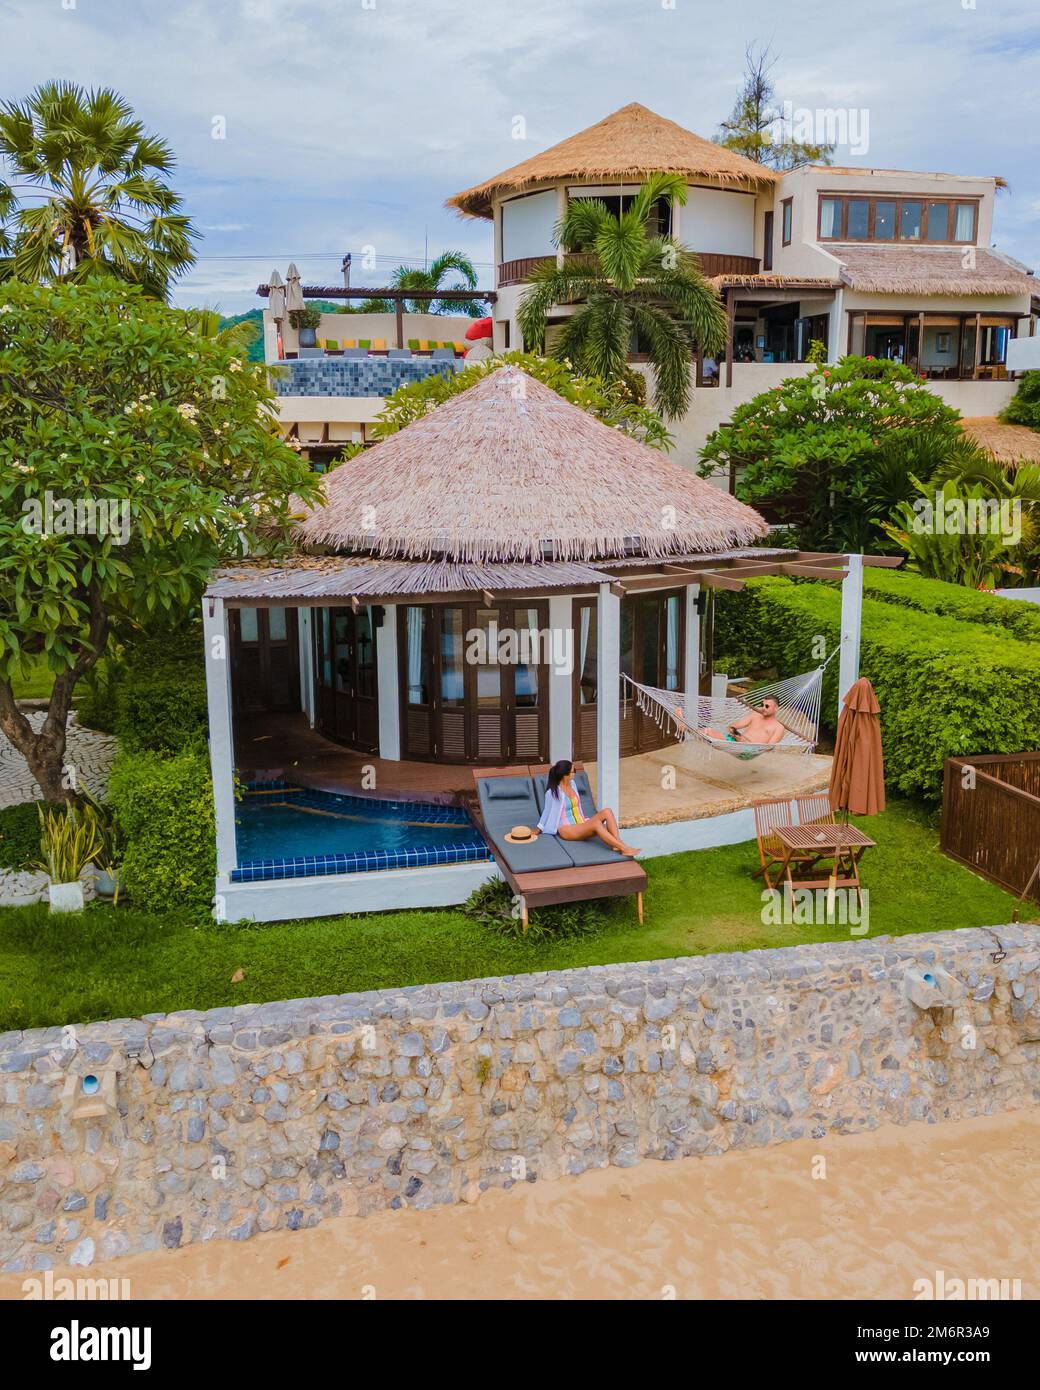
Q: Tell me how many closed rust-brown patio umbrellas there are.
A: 1